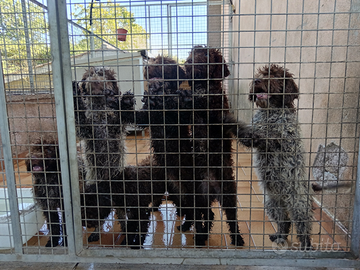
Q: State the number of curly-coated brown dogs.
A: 5